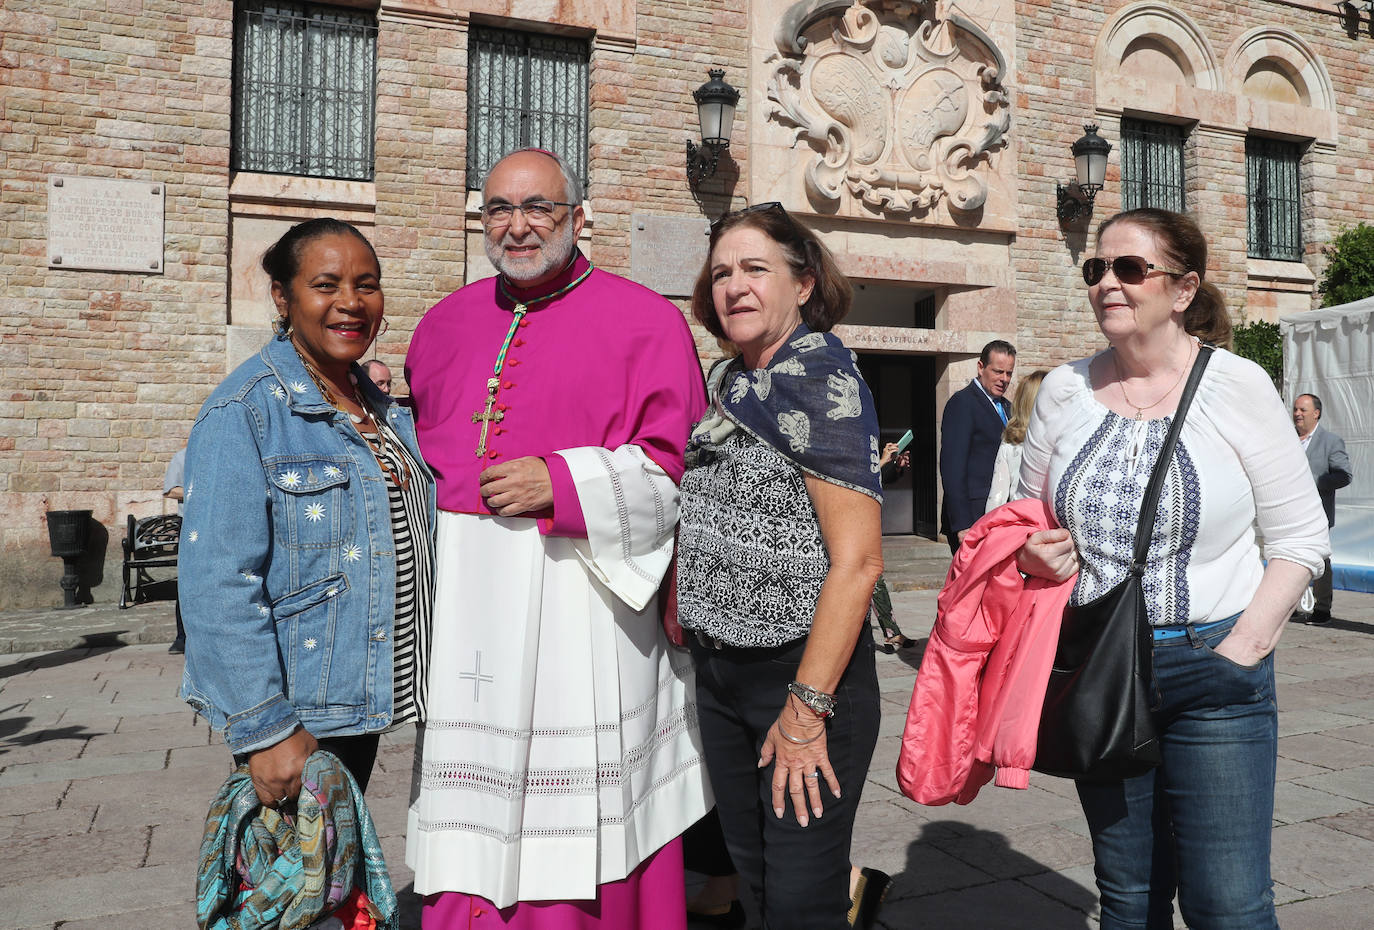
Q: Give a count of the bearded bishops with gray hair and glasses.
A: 1